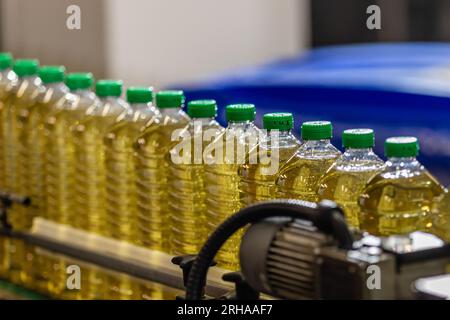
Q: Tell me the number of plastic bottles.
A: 13